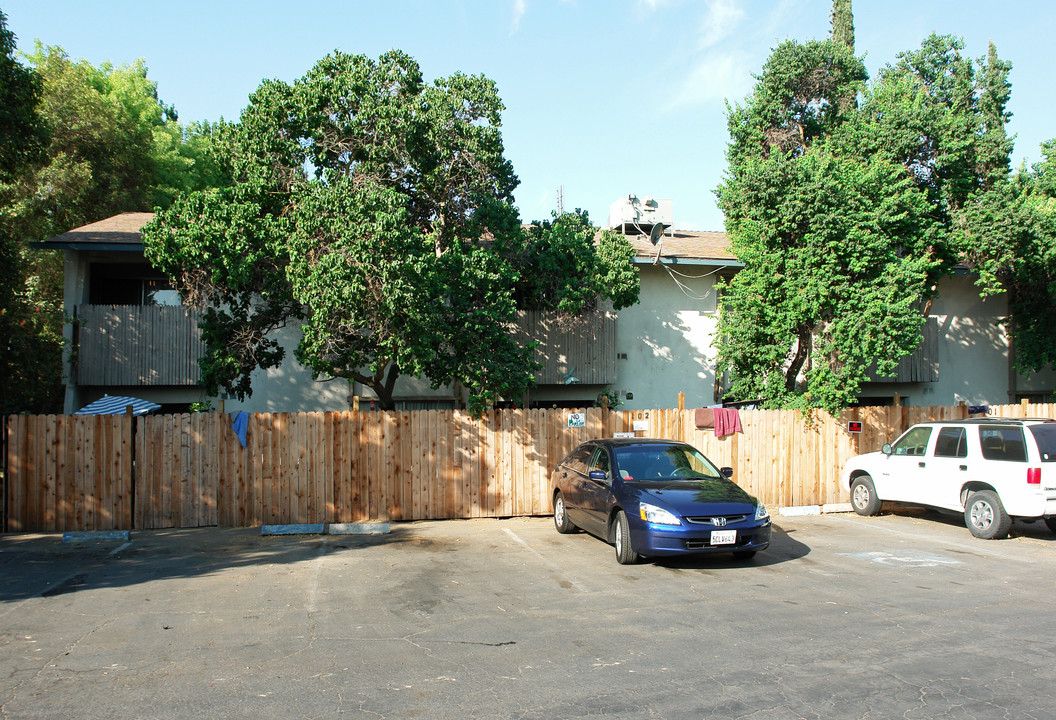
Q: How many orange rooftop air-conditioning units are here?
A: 0